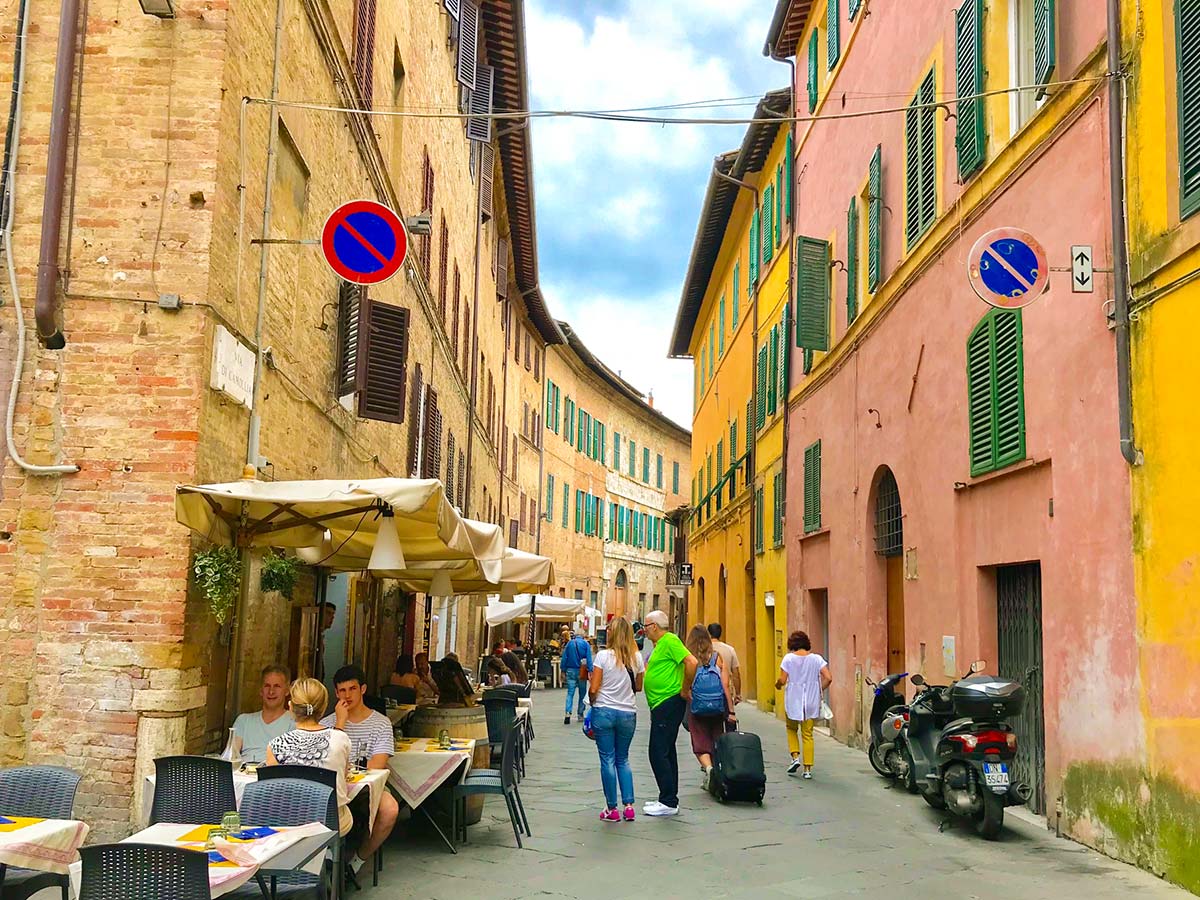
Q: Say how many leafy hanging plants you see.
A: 2